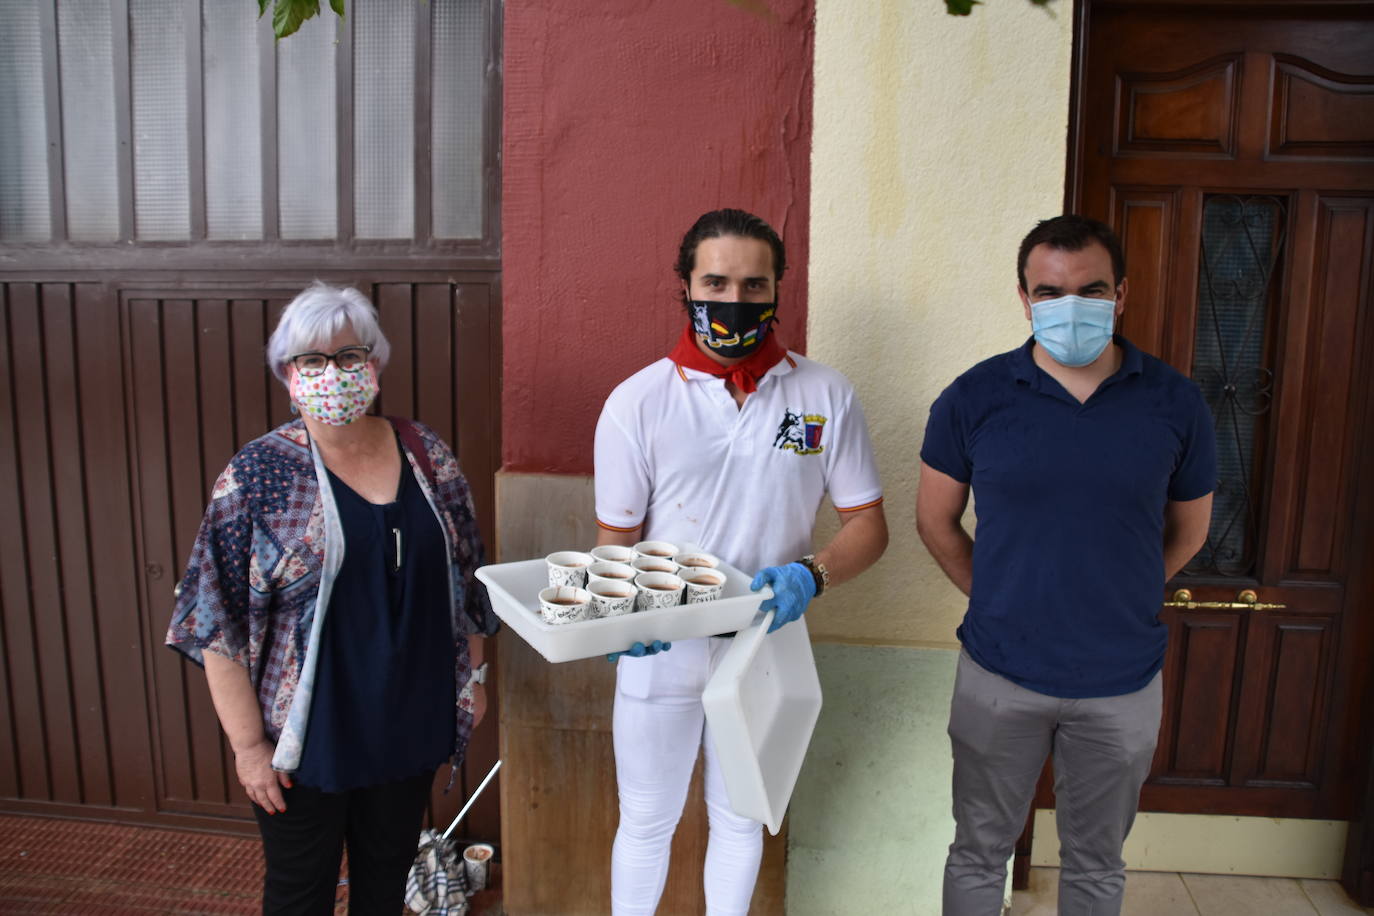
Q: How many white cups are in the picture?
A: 11